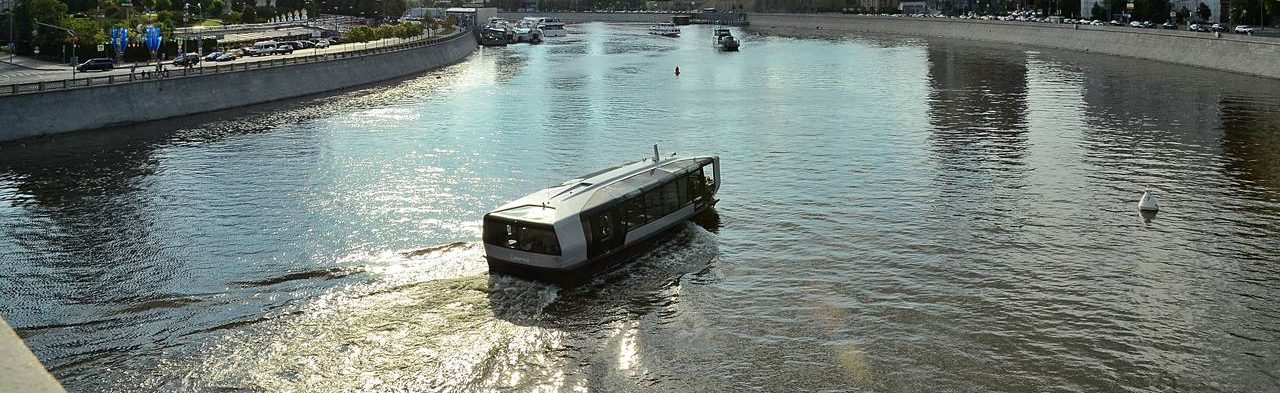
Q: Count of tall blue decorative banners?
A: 2